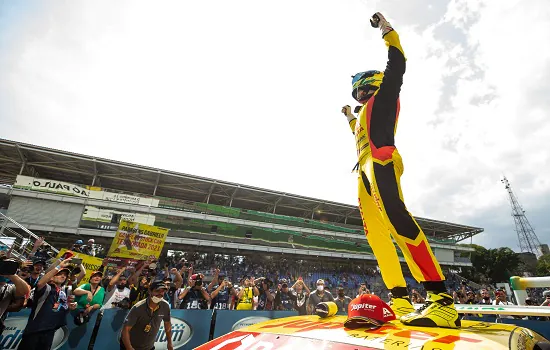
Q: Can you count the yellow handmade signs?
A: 2